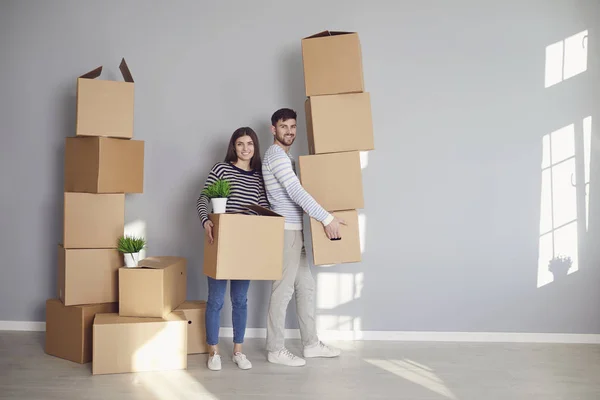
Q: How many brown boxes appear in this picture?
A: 13